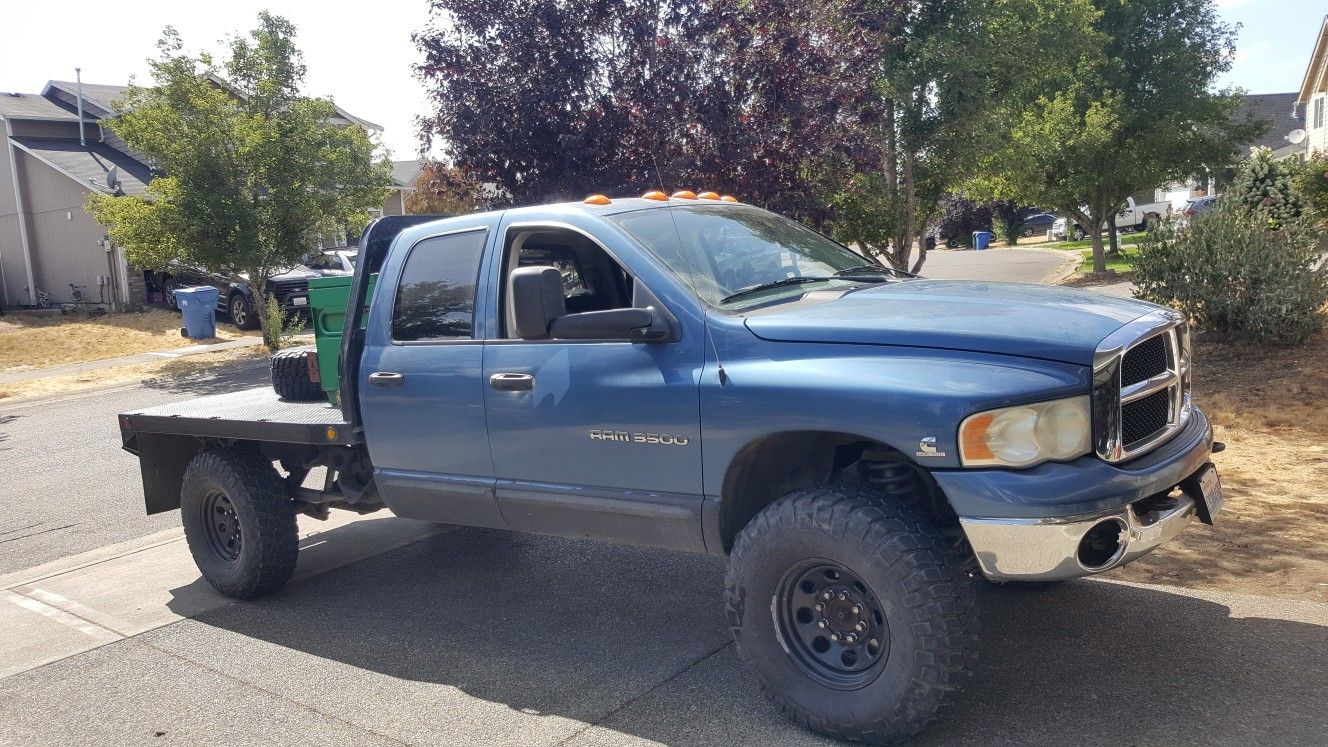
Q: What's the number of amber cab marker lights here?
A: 5